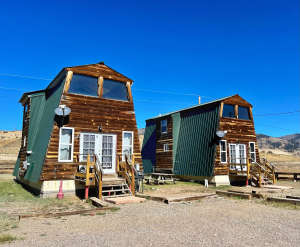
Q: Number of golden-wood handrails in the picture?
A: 4